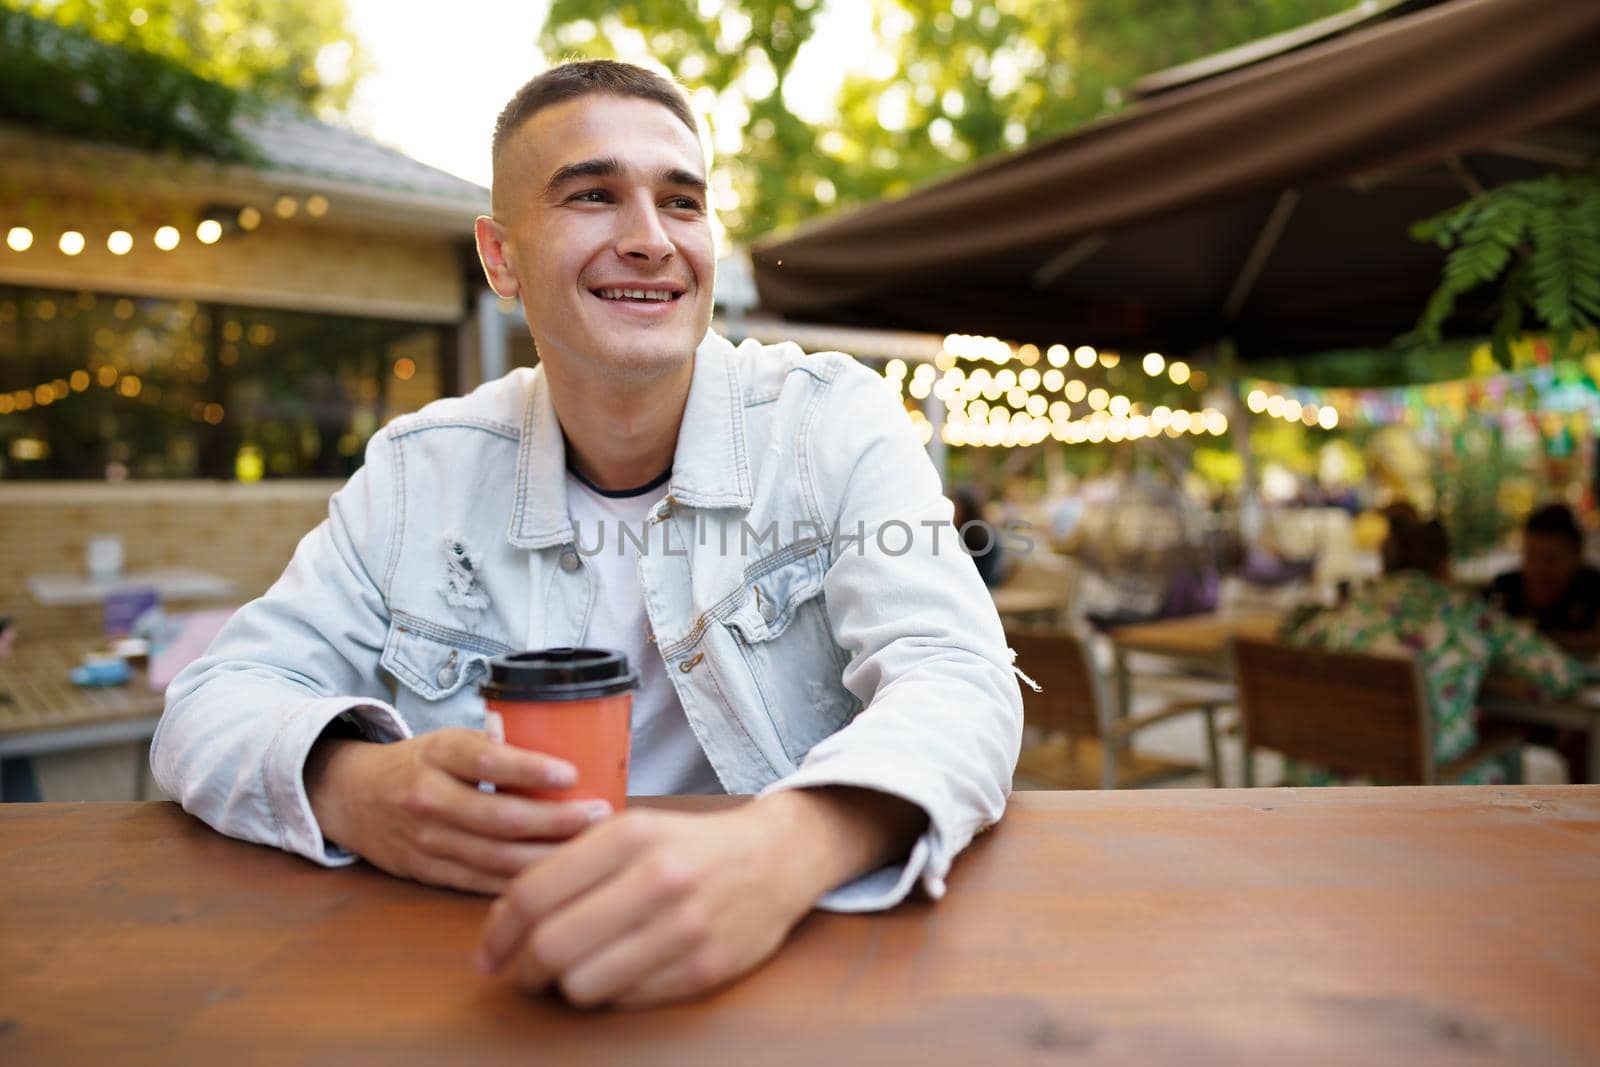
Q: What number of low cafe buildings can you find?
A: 1